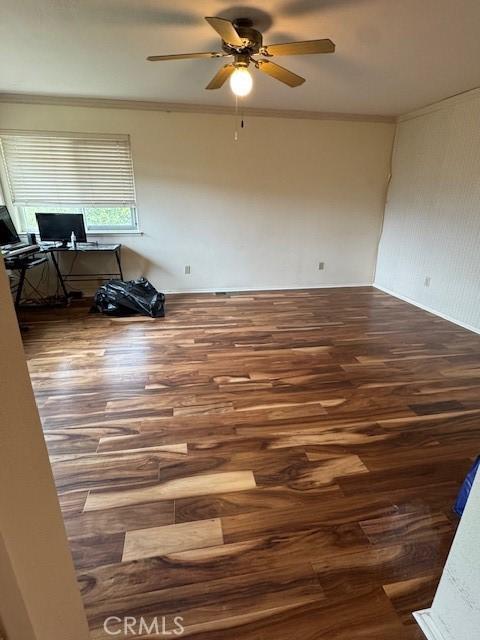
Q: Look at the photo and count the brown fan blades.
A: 5